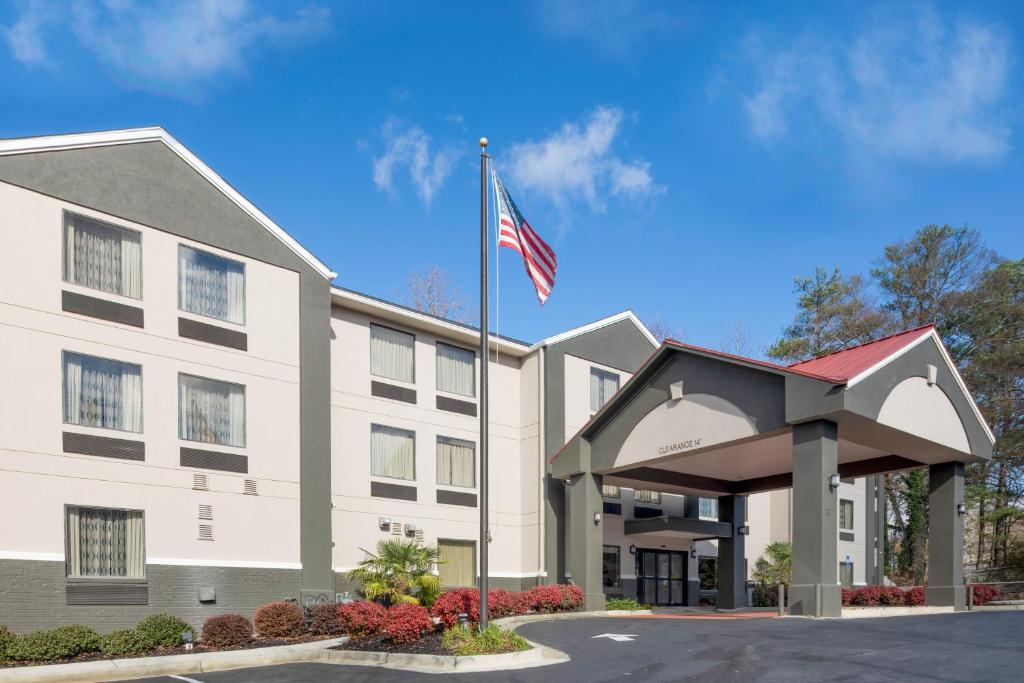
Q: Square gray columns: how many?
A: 4